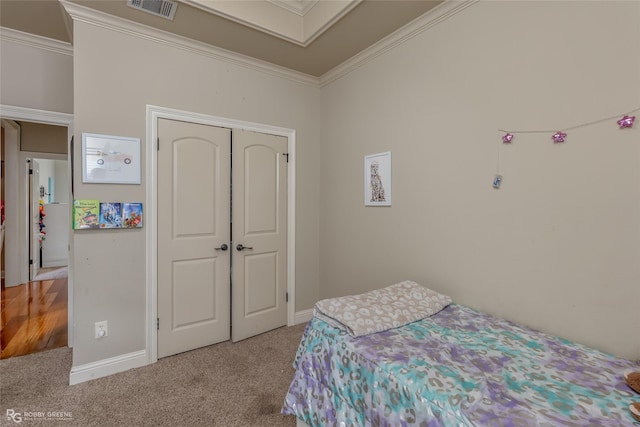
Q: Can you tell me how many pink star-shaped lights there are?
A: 3